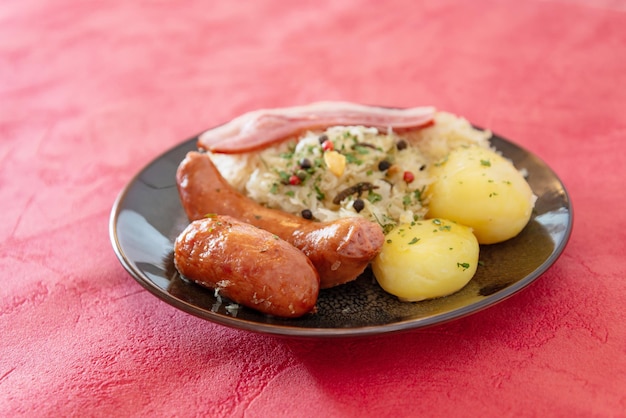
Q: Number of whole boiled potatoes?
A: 2